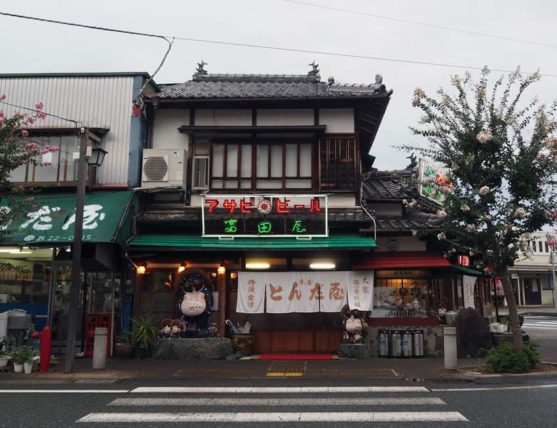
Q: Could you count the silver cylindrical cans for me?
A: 4